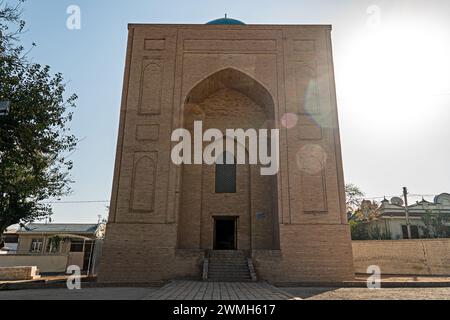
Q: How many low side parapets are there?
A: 2